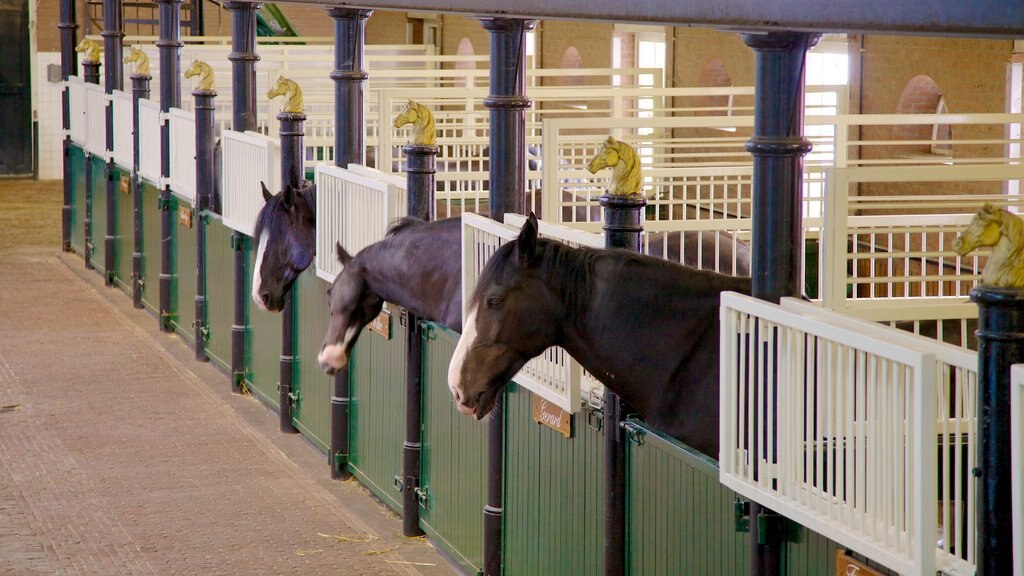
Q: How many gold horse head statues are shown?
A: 7